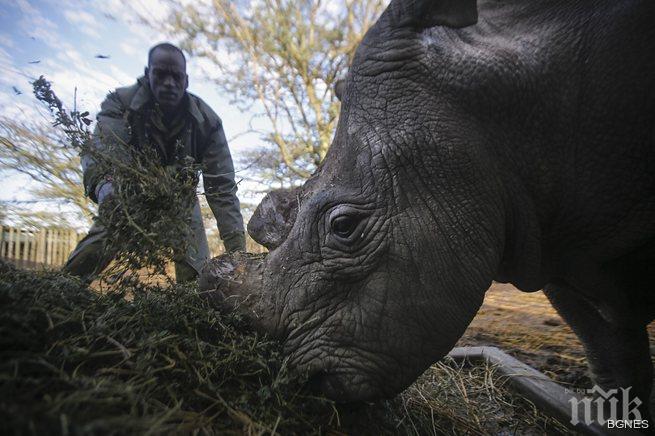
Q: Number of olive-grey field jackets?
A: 1